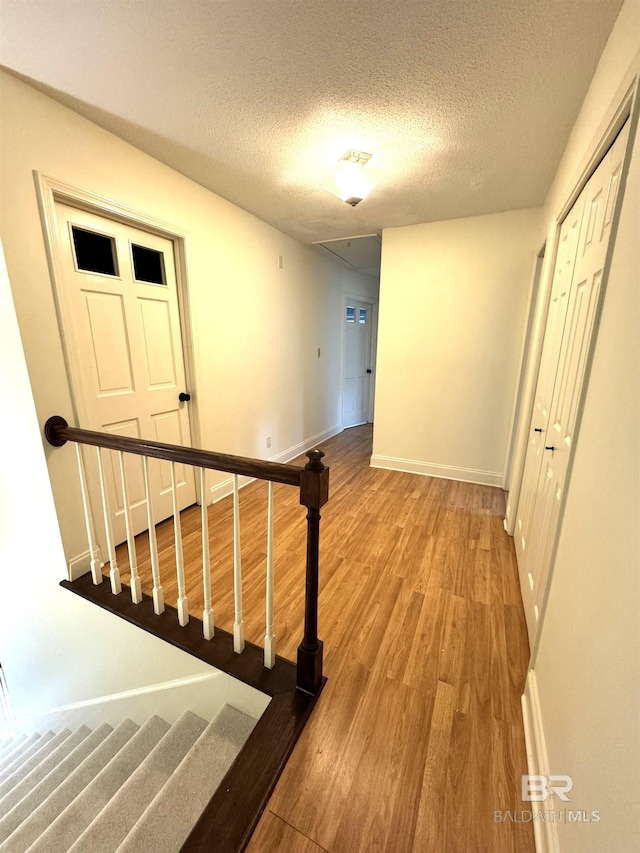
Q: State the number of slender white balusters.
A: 8